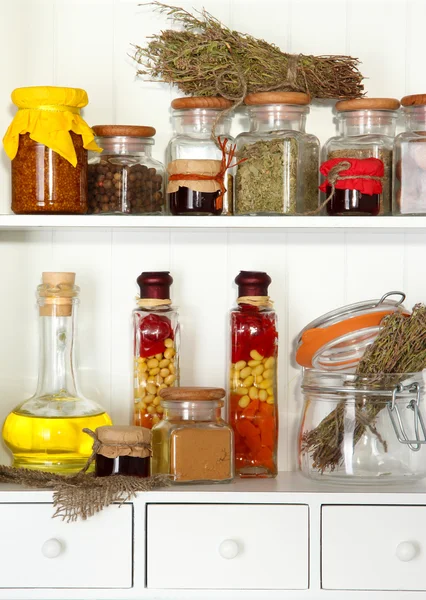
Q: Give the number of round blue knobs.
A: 0